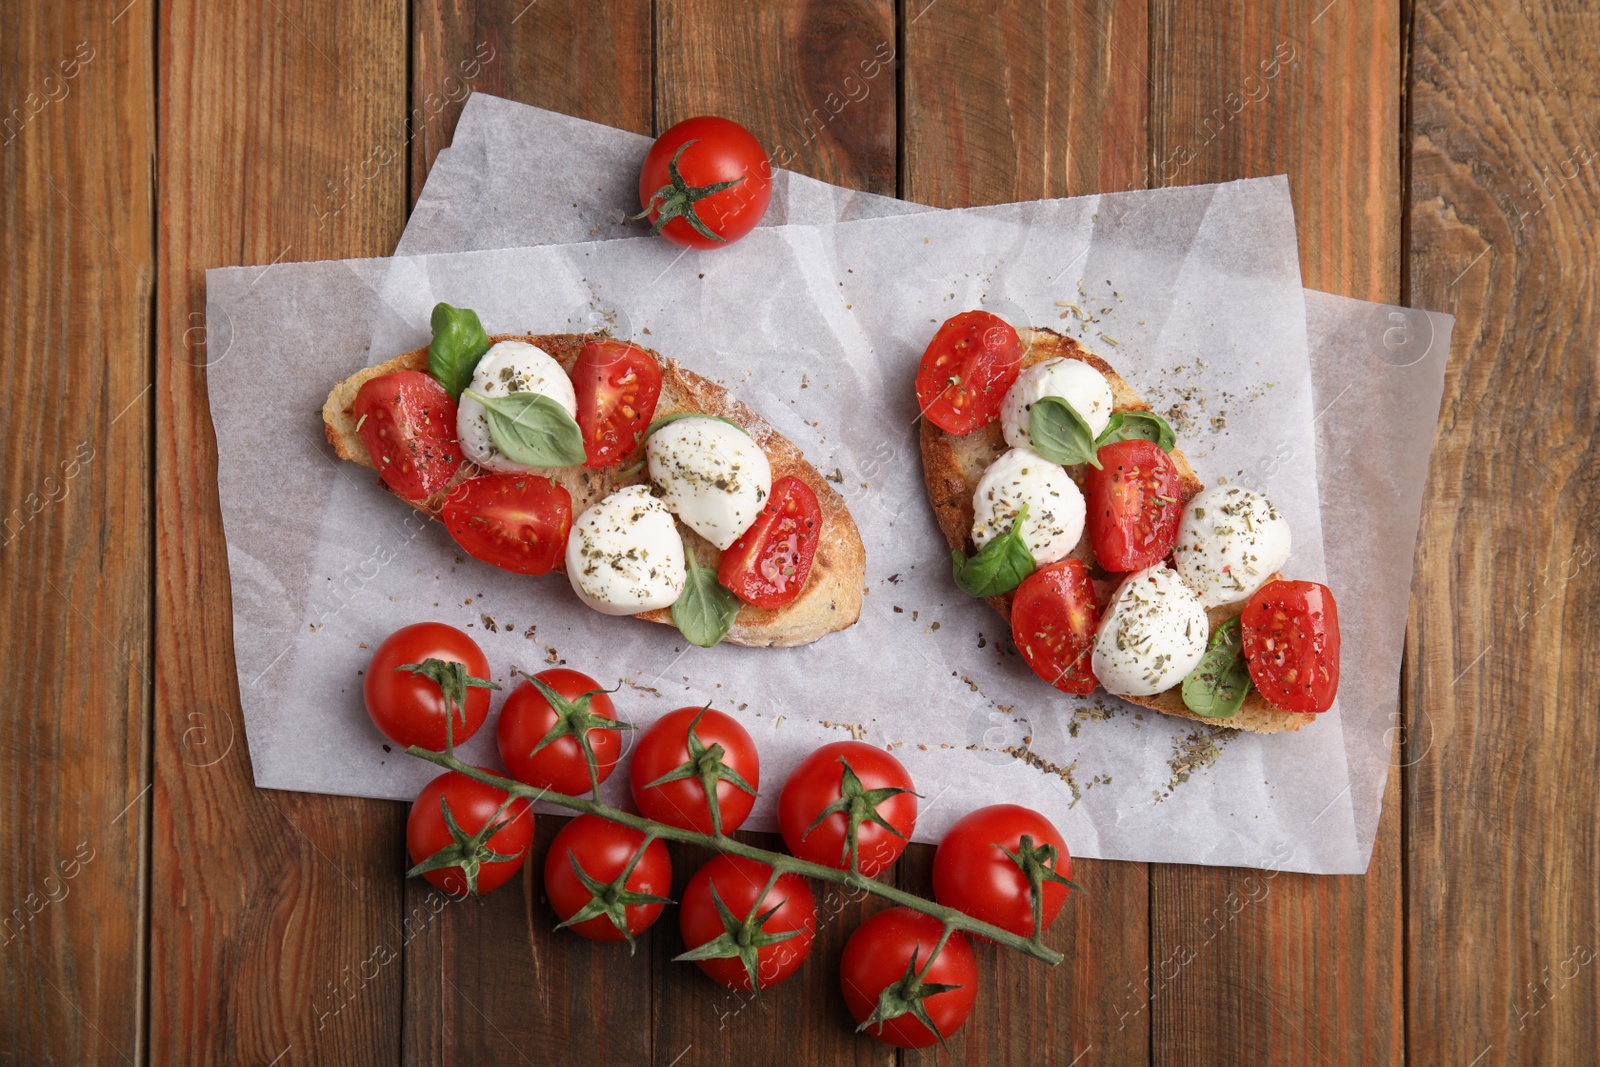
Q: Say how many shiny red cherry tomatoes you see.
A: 10